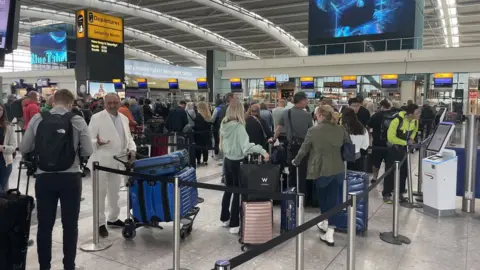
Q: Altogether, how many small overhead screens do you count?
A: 10